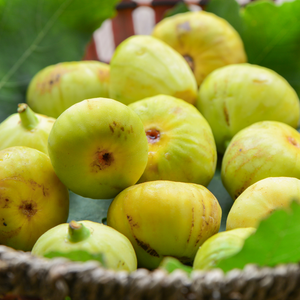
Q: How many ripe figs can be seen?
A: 13